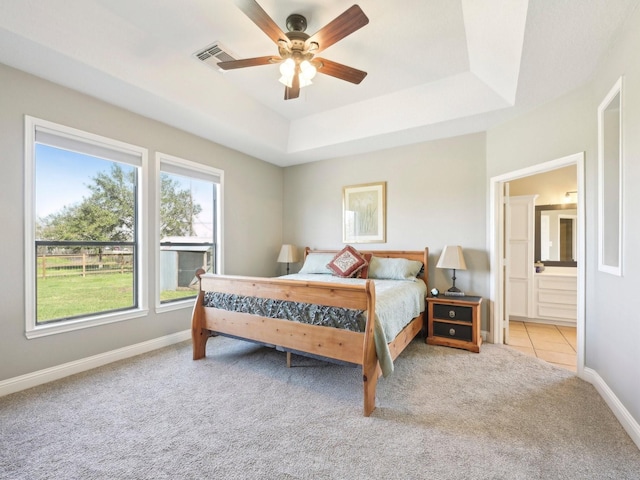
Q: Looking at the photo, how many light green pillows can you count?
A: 2